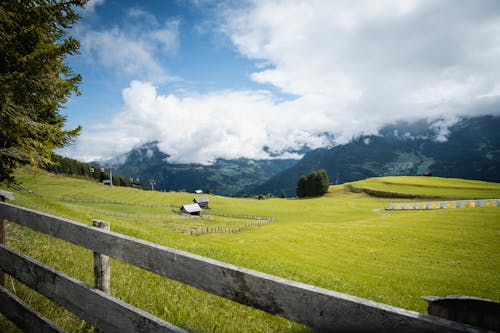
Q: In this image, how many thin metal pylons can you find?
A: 2